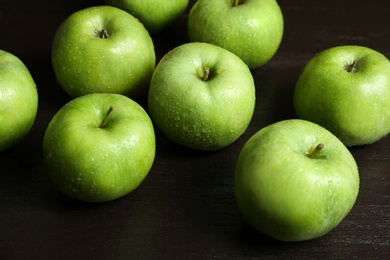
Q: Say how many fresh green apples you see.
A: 8